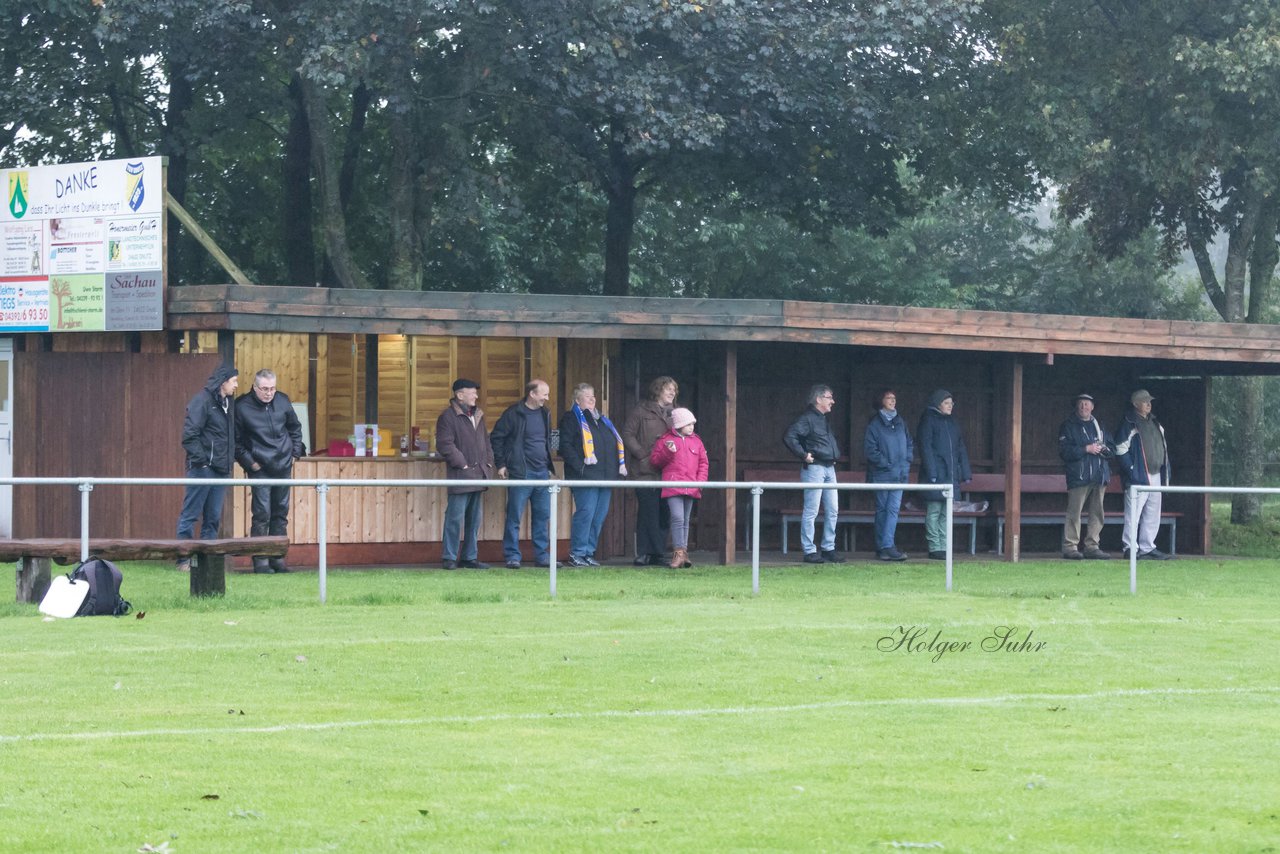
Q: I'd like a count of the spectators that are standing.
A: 12